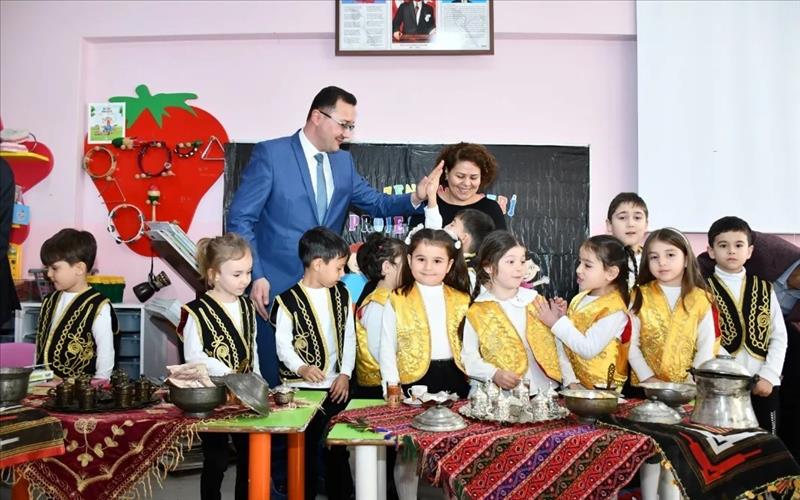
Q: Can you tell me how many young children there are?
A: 11